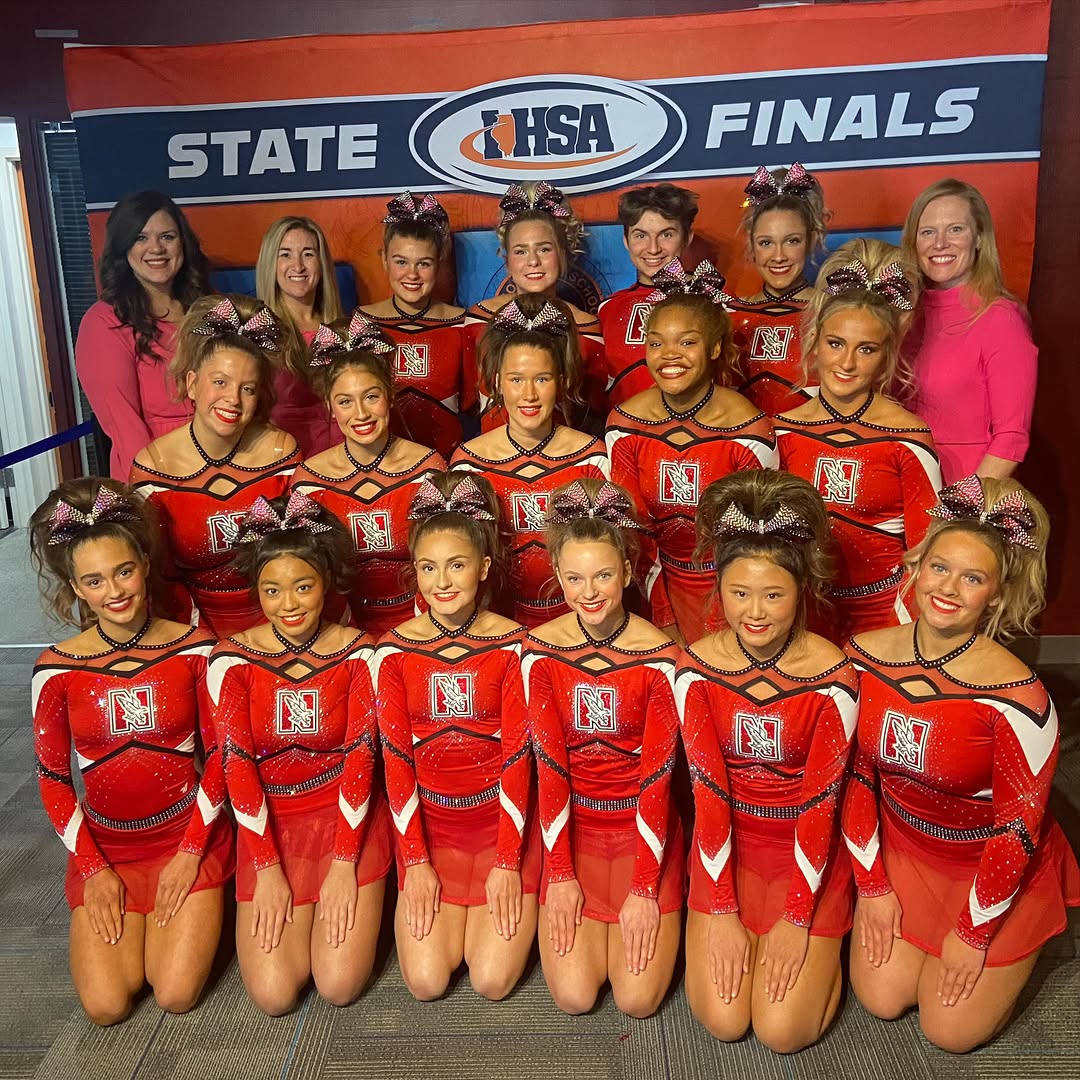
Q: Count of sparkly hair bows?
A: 14